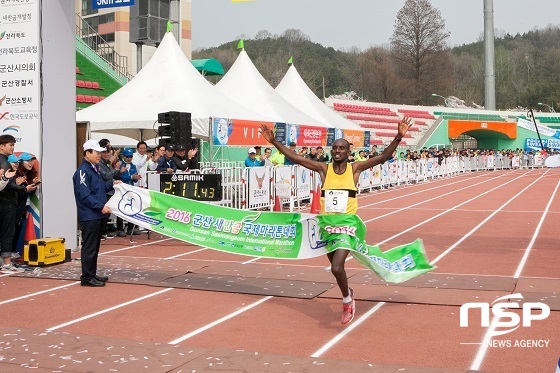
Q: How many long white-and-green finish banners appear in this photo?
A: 1